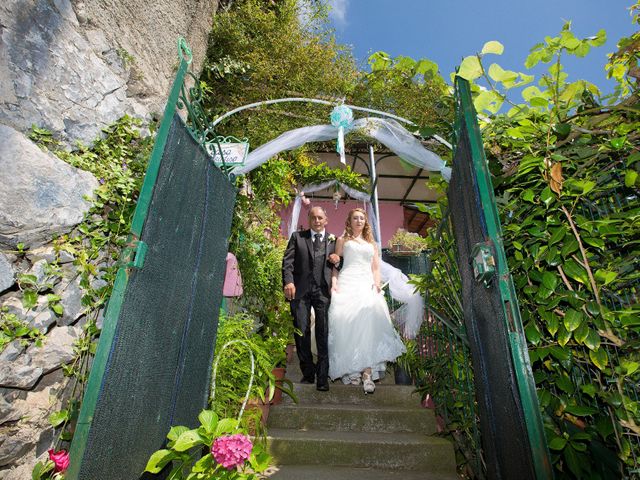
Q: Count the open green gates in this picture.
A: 2